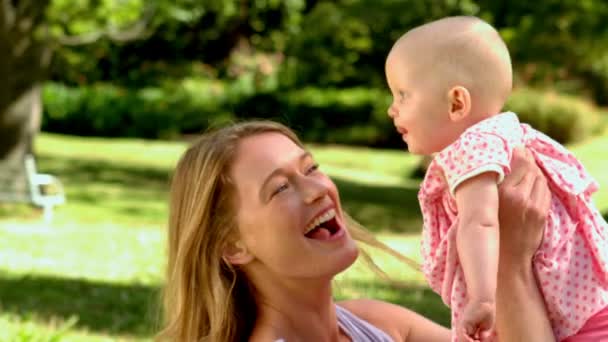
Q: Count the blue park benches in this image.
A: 0